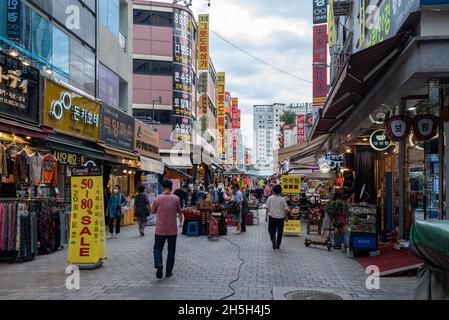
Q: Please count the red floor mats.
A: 1